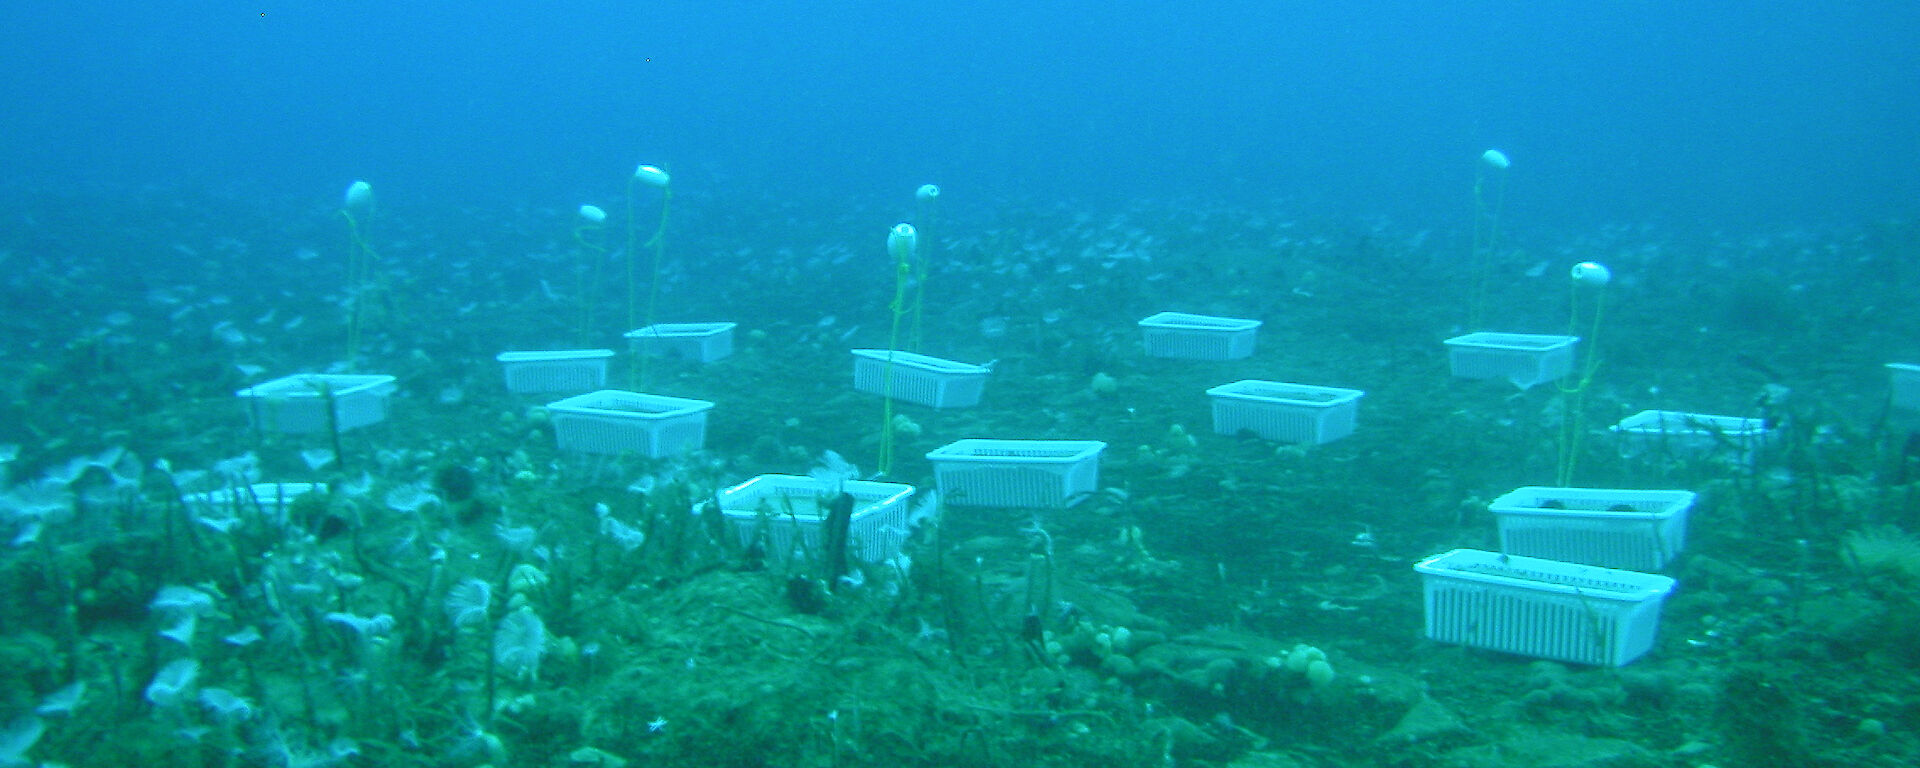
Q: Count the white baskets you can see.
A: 15